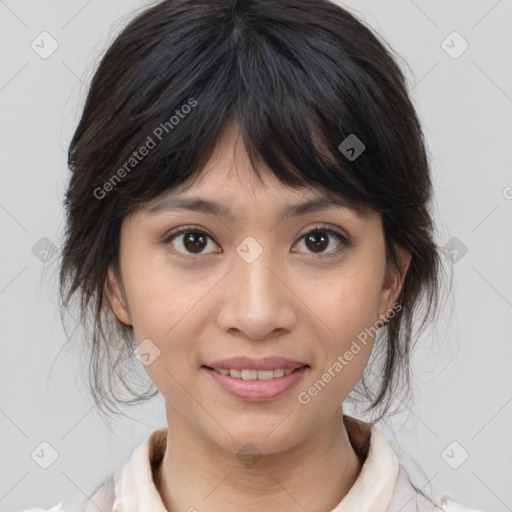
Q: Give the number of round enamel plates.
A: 0